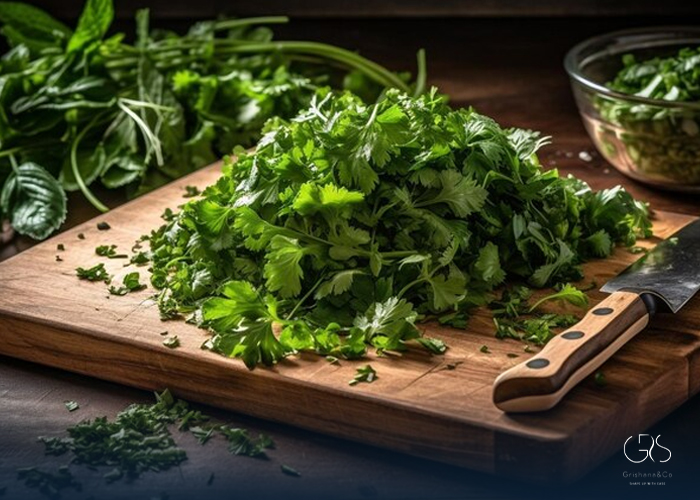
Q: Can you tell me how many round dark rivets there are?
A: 3